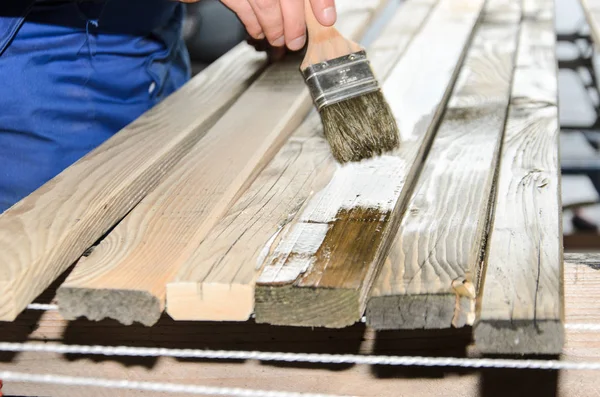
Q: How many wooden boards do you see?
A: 6